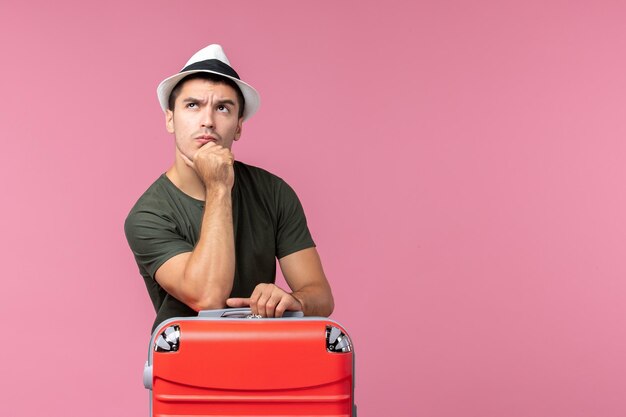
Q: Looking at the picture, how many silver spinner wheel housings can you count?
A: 2